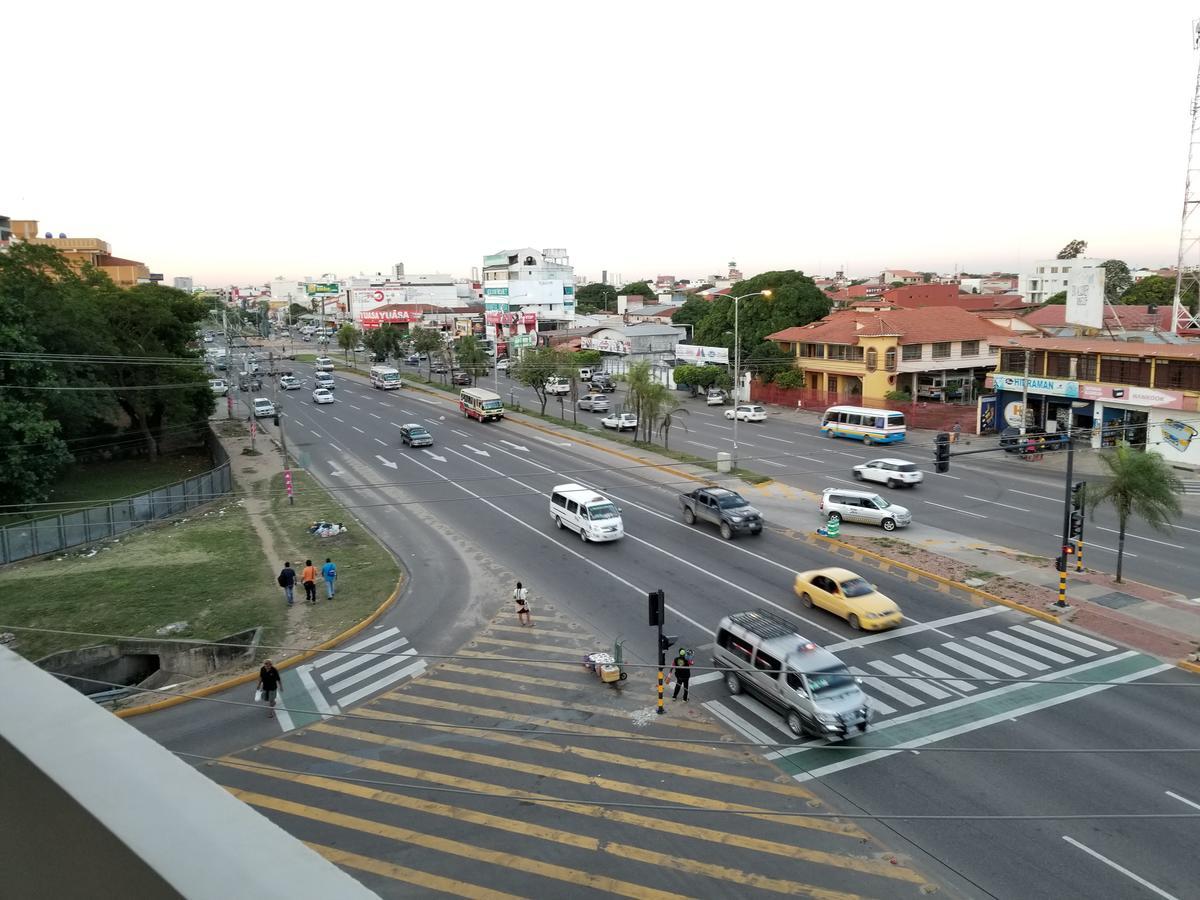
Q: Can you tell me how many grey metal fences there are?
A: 1